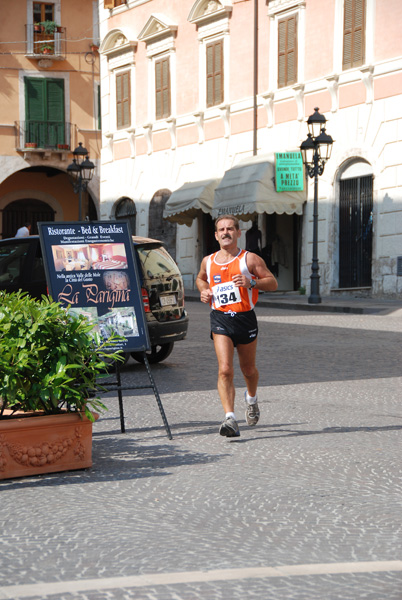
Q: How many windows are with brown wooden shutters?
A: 5